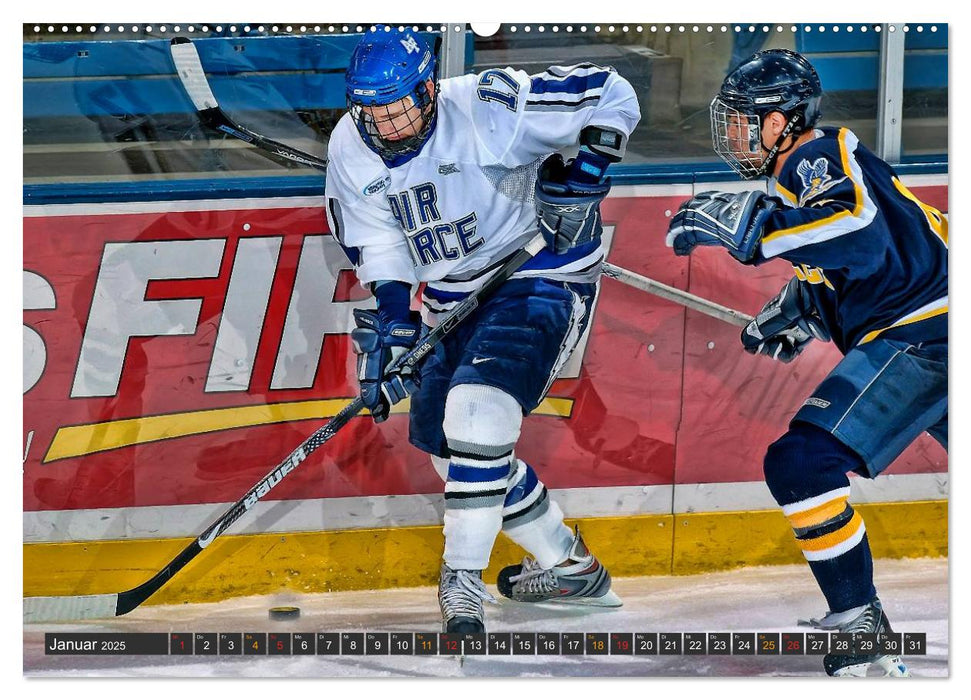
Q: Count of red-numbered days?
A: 5